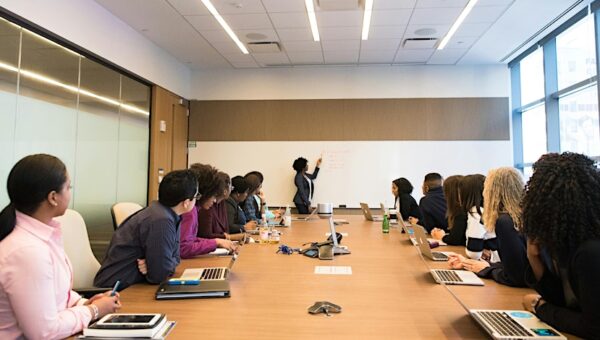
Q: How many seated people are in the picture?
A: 13